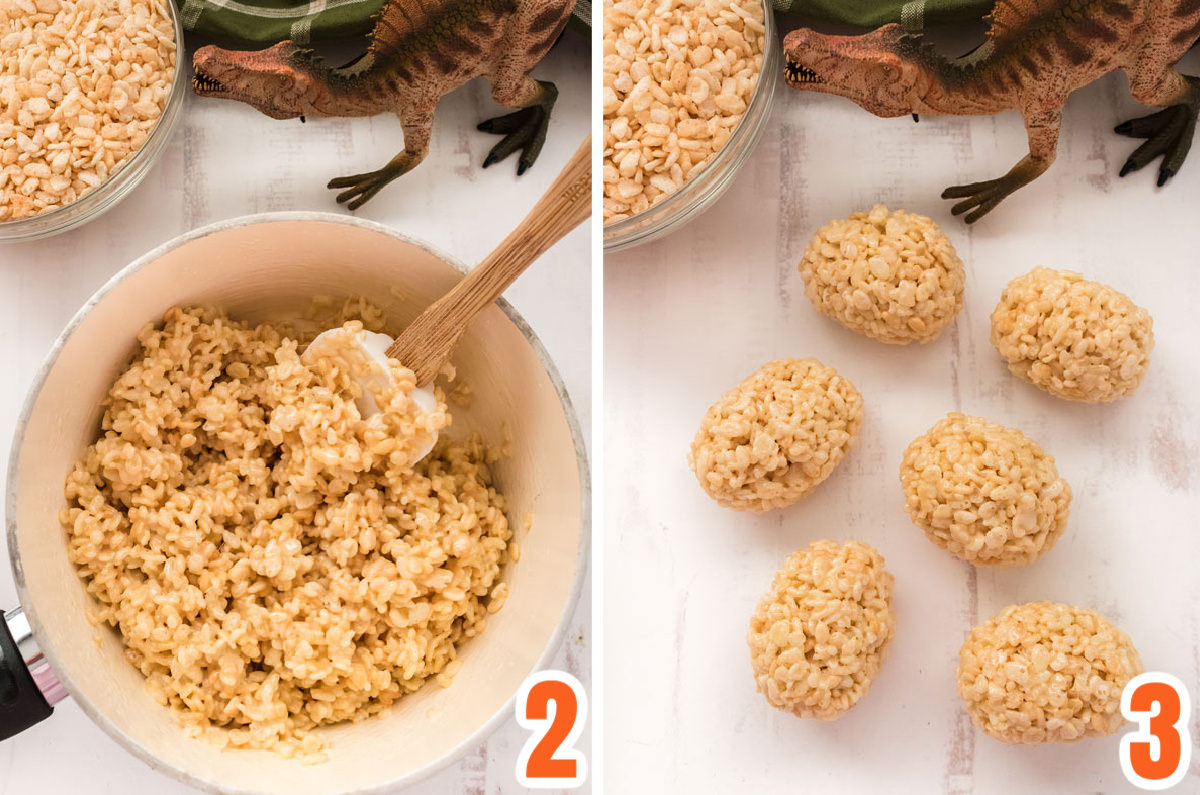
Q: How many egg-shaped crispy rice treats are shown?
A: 6